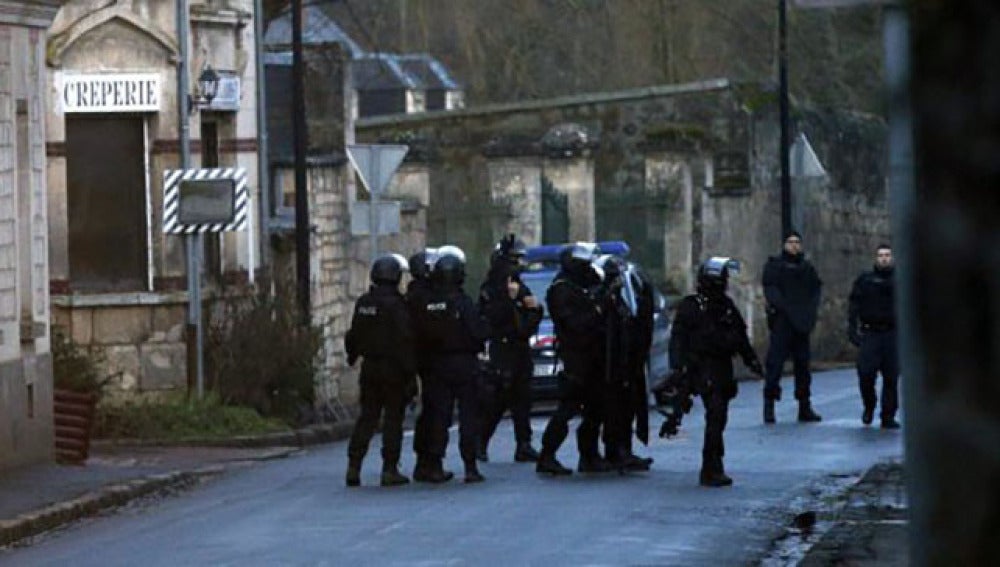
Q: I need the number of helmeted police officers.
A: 7